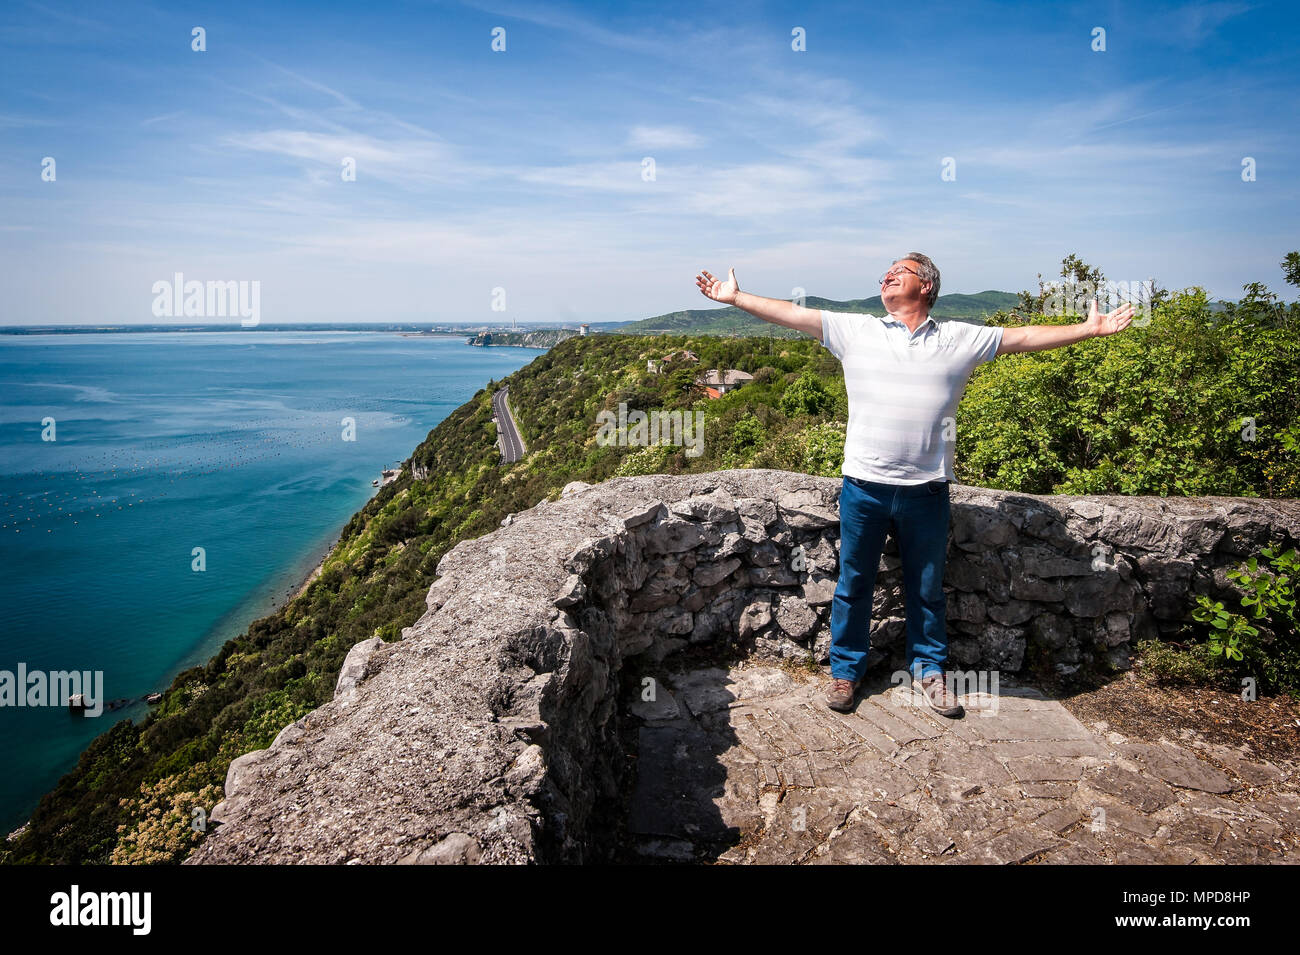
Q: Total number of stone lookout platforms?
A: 1